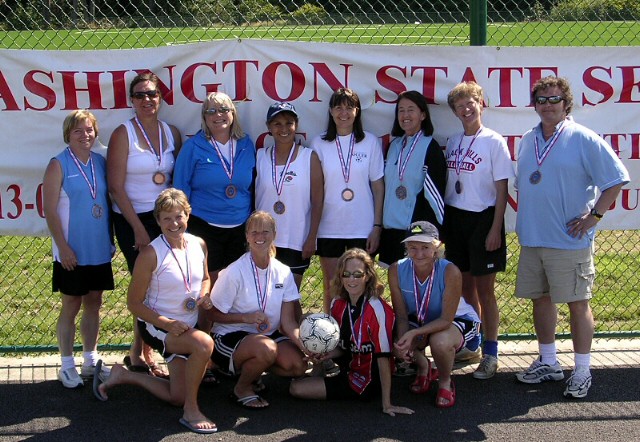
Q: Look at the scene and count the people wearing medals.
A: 12